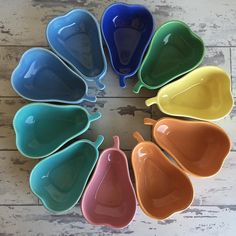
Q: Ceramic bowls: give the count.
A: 10